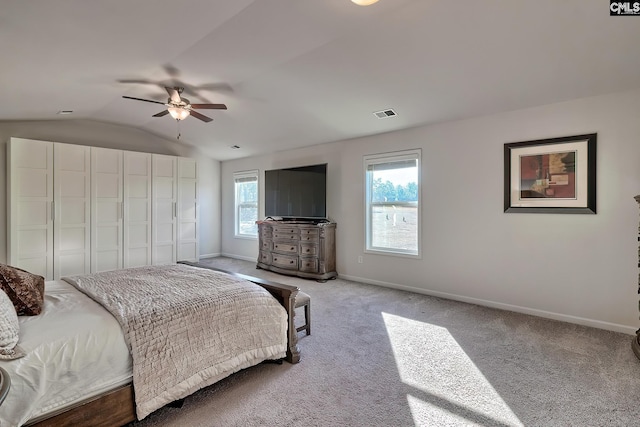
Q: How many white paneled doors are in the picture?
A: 6